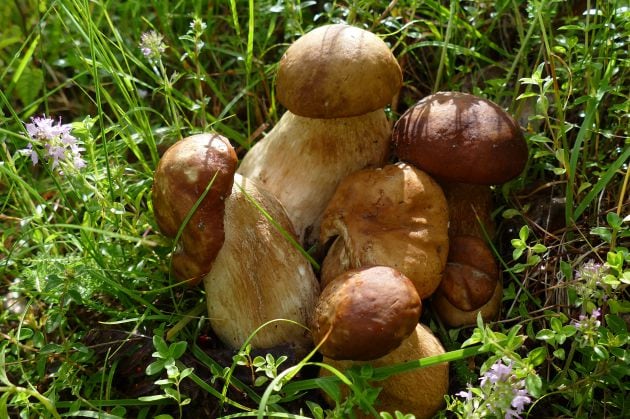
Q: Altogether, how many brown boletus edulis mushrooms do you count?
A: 6